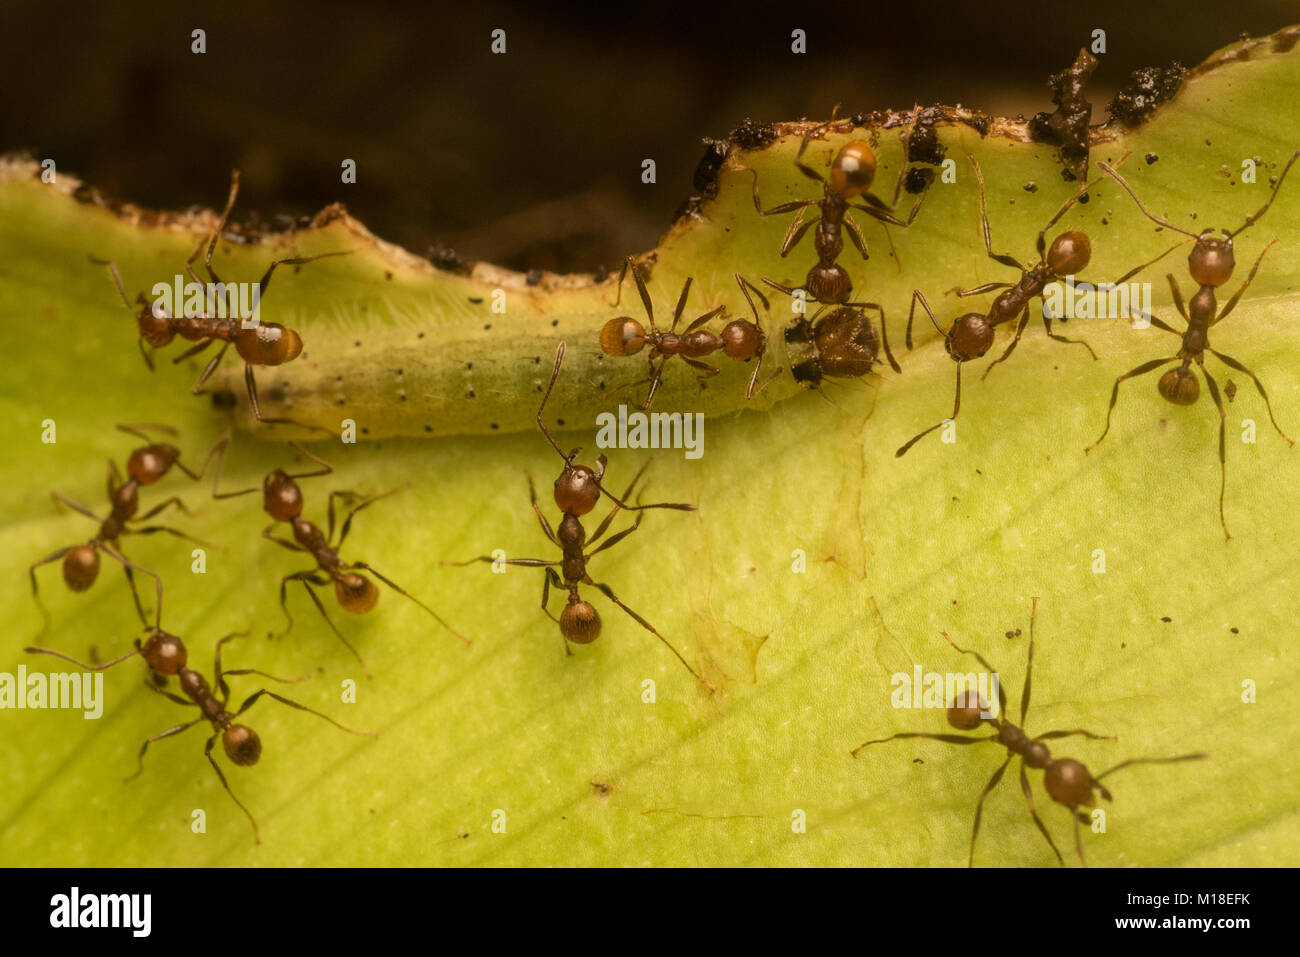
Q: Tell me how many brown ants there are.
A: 10